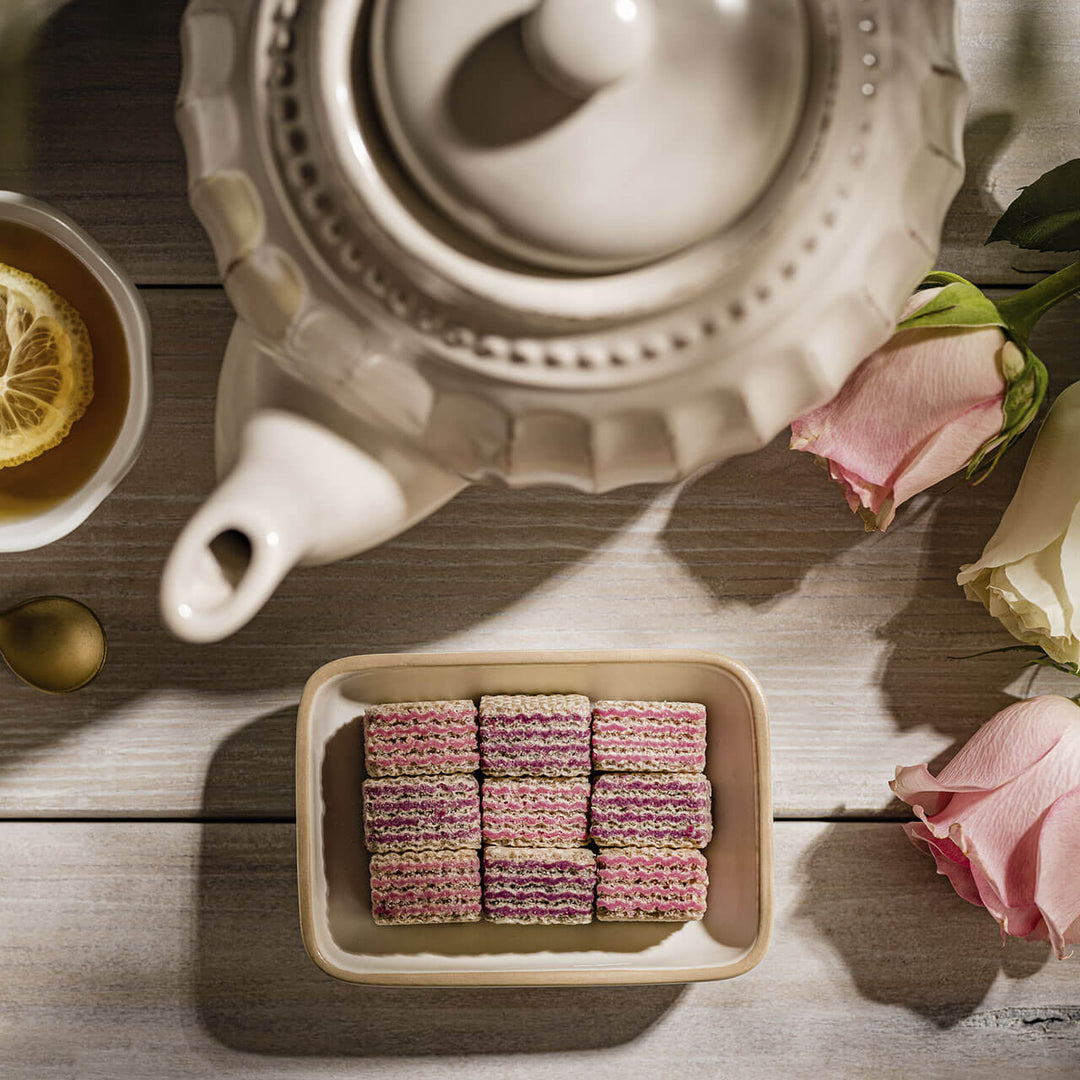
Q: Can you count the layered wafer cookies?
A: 9